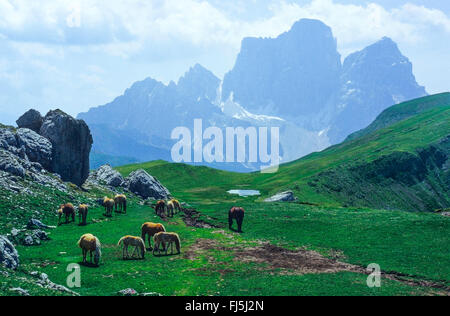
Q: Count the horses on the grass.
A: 12